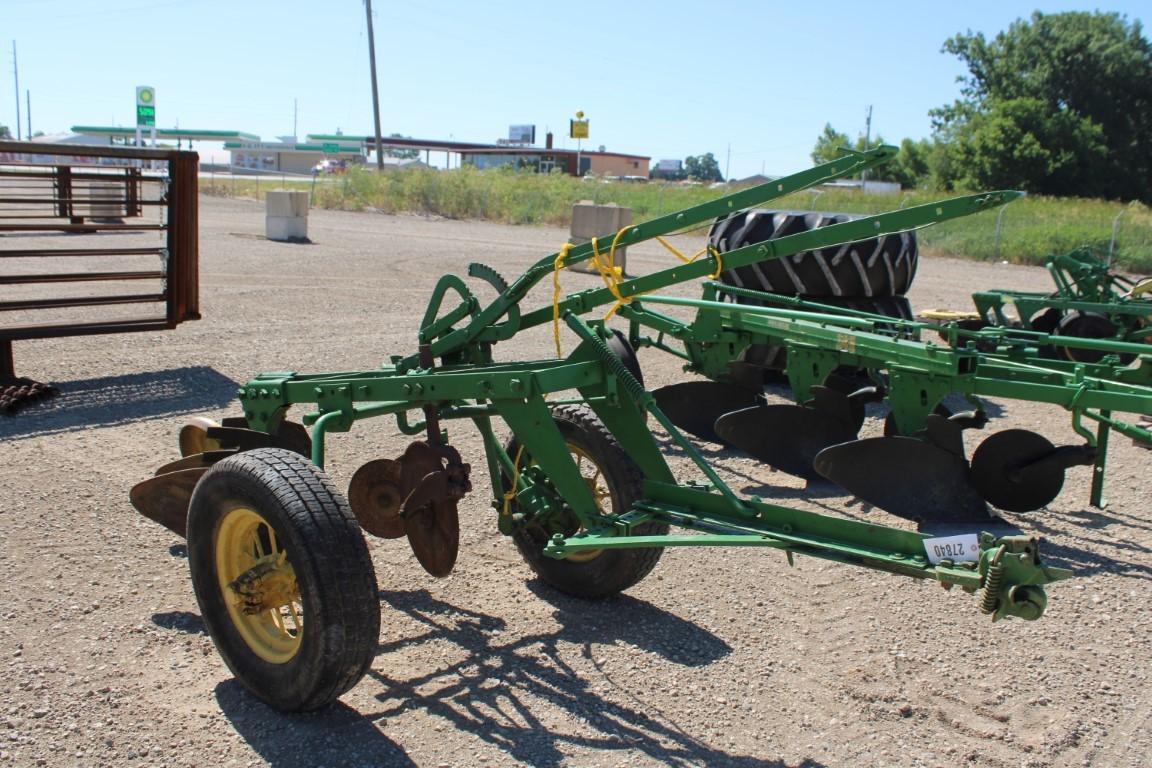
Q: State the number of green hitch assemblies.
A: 1